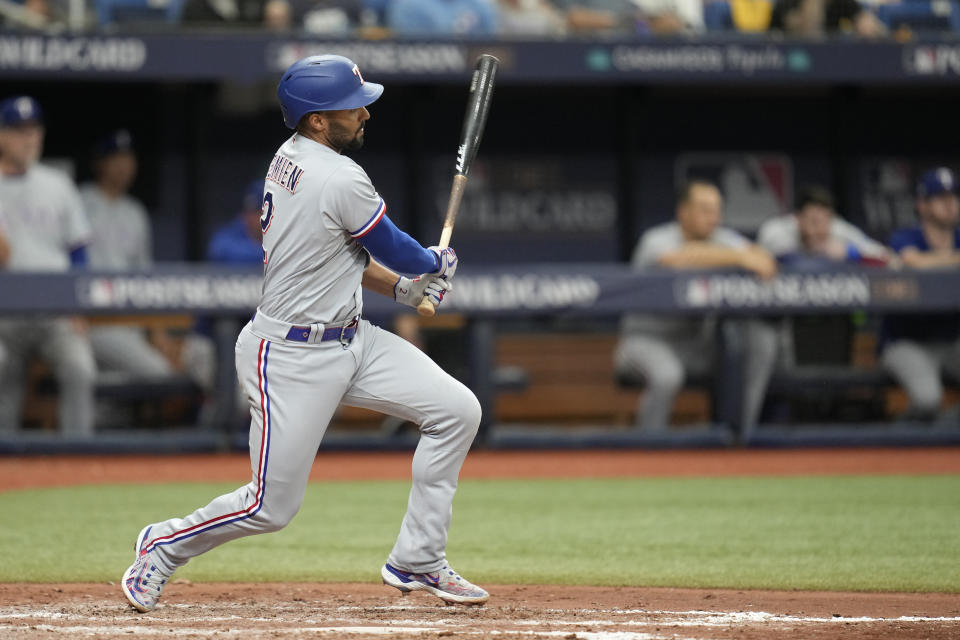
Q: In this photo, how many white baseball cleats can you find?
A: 2